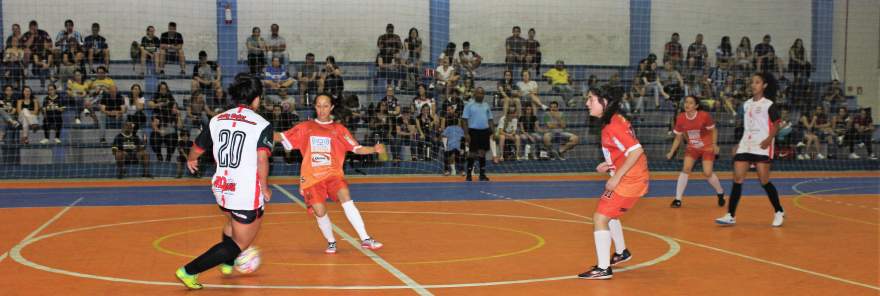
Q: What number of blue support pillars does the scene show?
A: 4